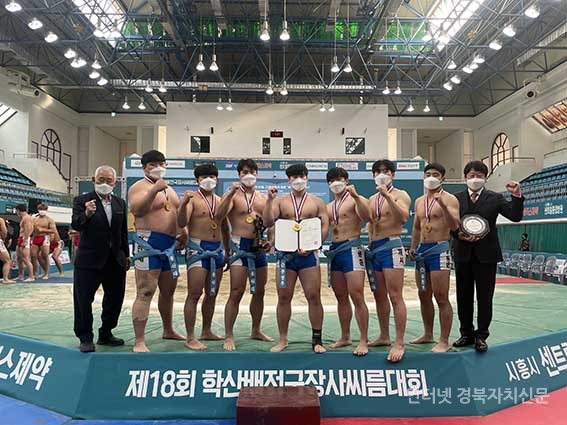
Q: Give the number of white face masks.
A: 10